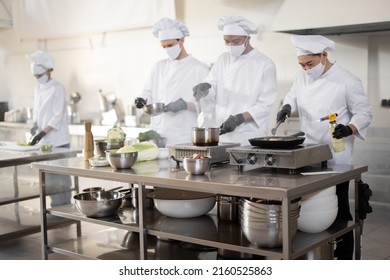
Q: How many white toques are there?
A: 4